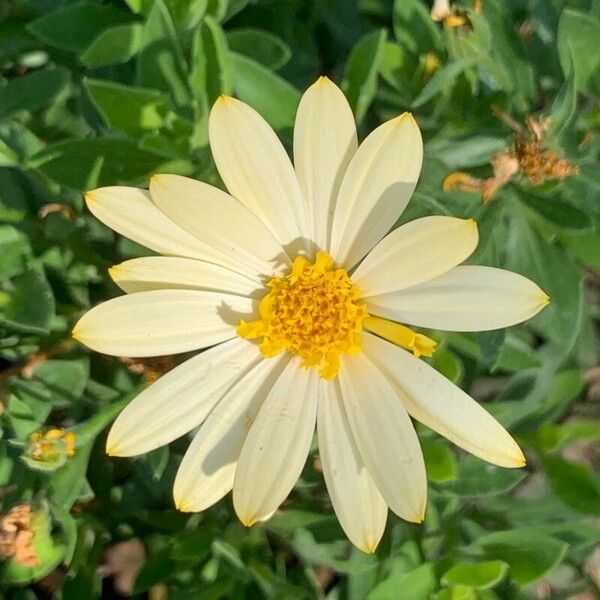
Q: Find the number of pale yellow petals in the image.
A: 15